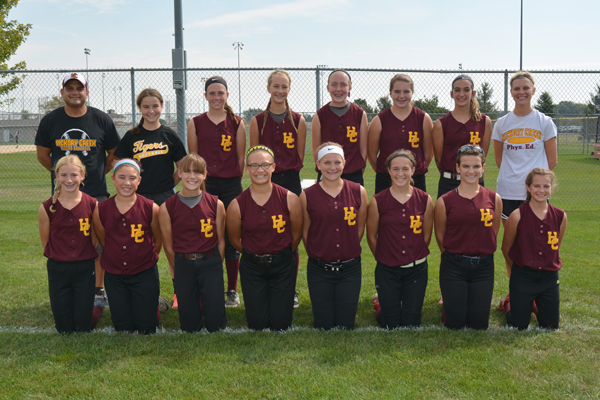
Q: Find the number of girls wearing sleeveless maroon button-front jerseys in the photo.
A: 13